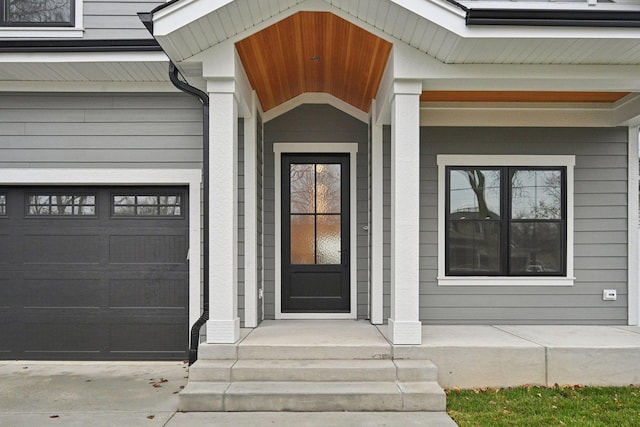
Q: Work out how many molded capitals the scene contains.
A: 2